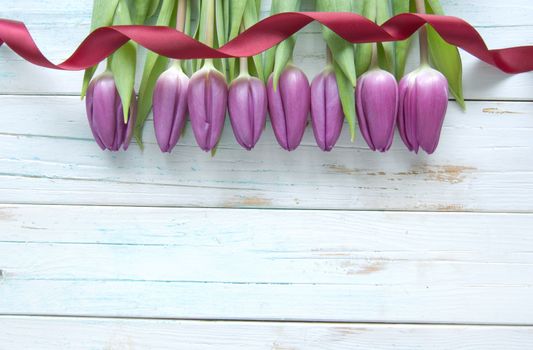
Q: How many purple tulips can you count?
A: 8